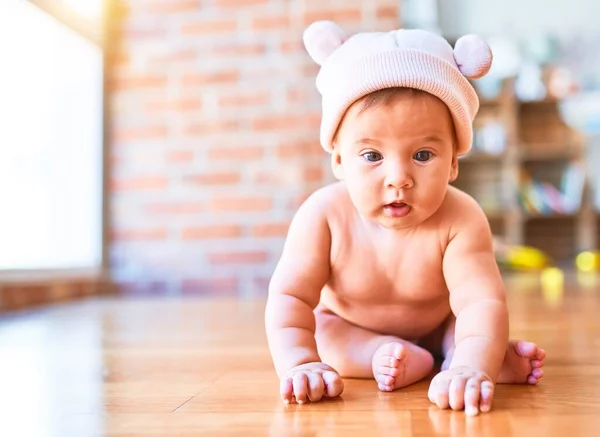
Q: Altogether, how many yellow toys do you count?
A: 3